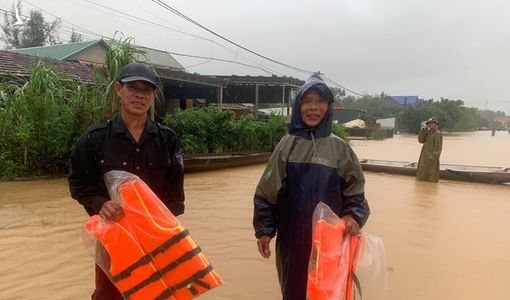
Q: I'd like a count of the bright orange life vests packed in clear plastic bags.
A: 2